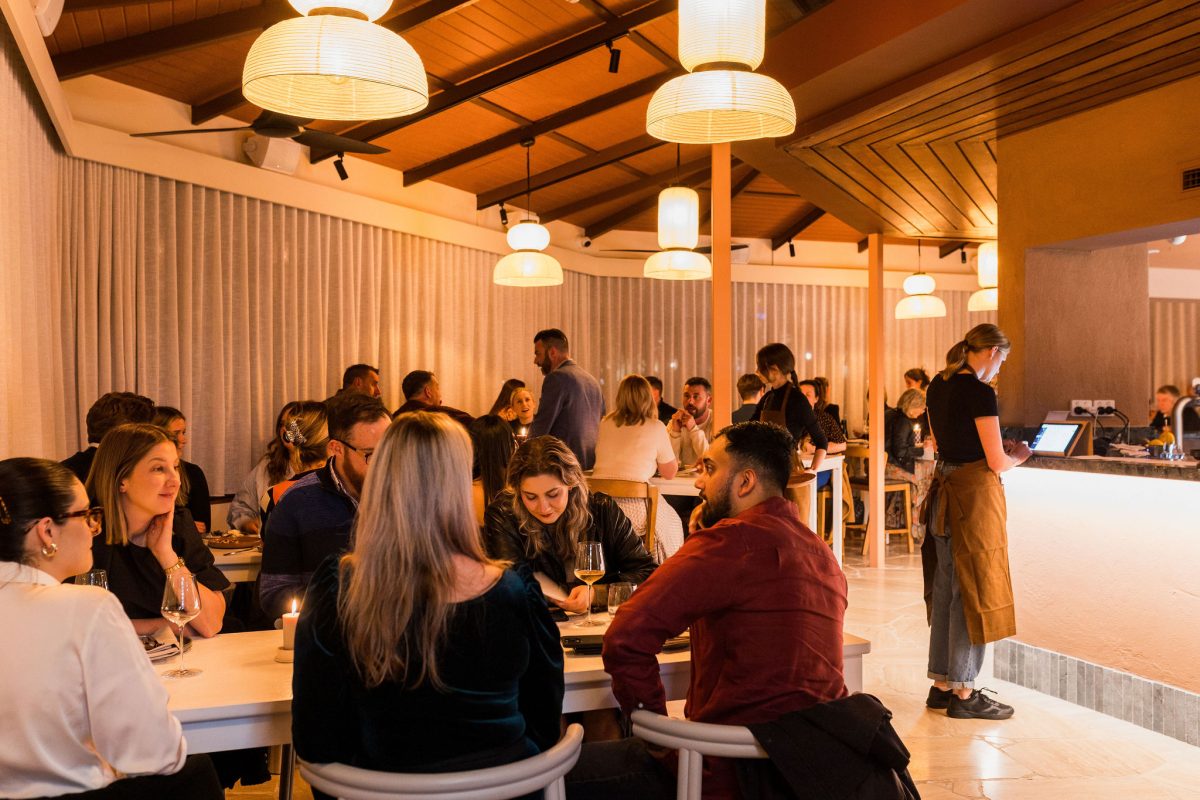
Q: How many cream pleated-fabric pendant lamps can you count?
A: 6